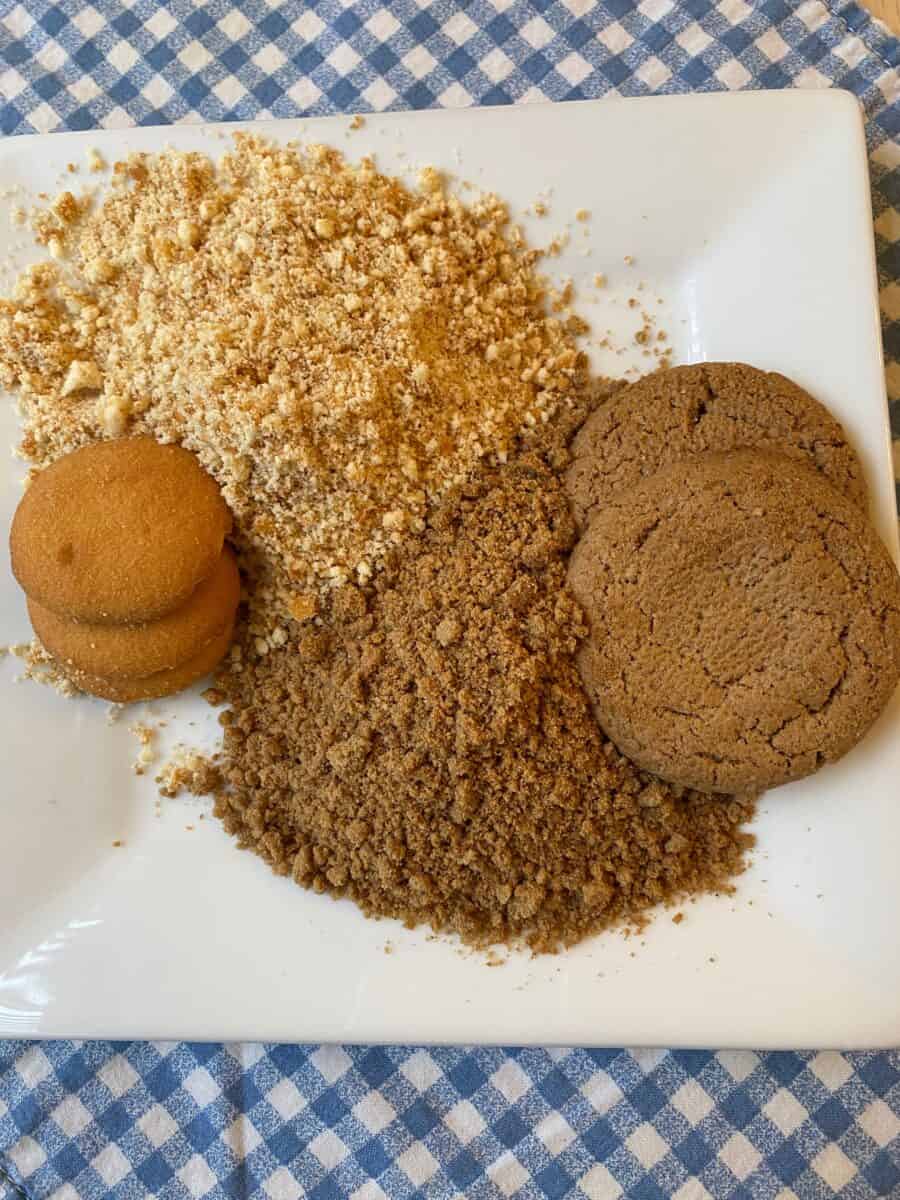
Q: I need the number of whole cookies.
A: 5